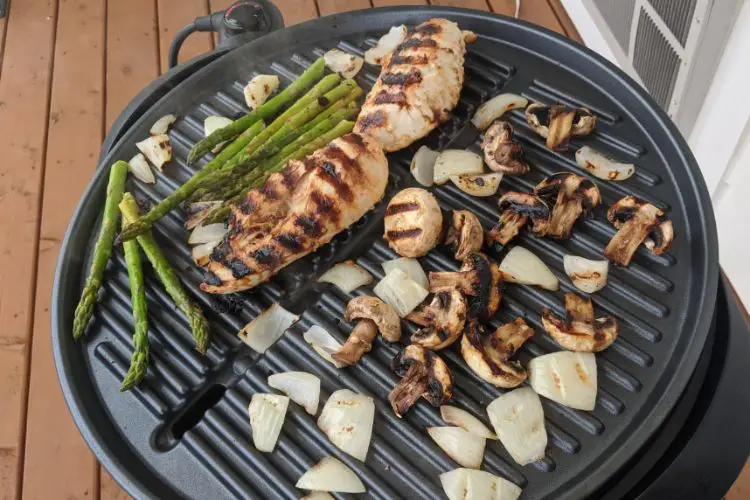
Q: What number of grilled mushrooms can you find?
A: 13